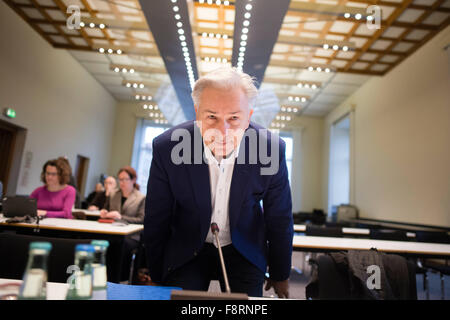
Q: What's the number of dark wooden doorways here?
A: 2